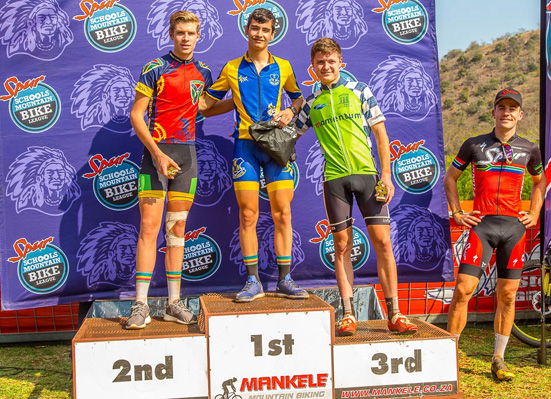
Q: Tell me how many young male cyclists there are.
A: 4